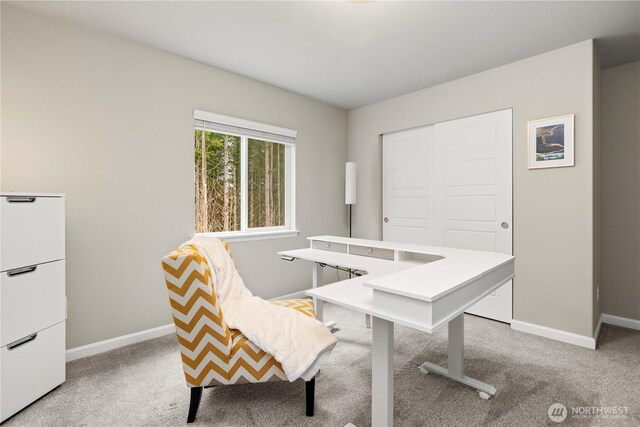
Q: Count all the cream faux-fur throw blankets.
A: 1